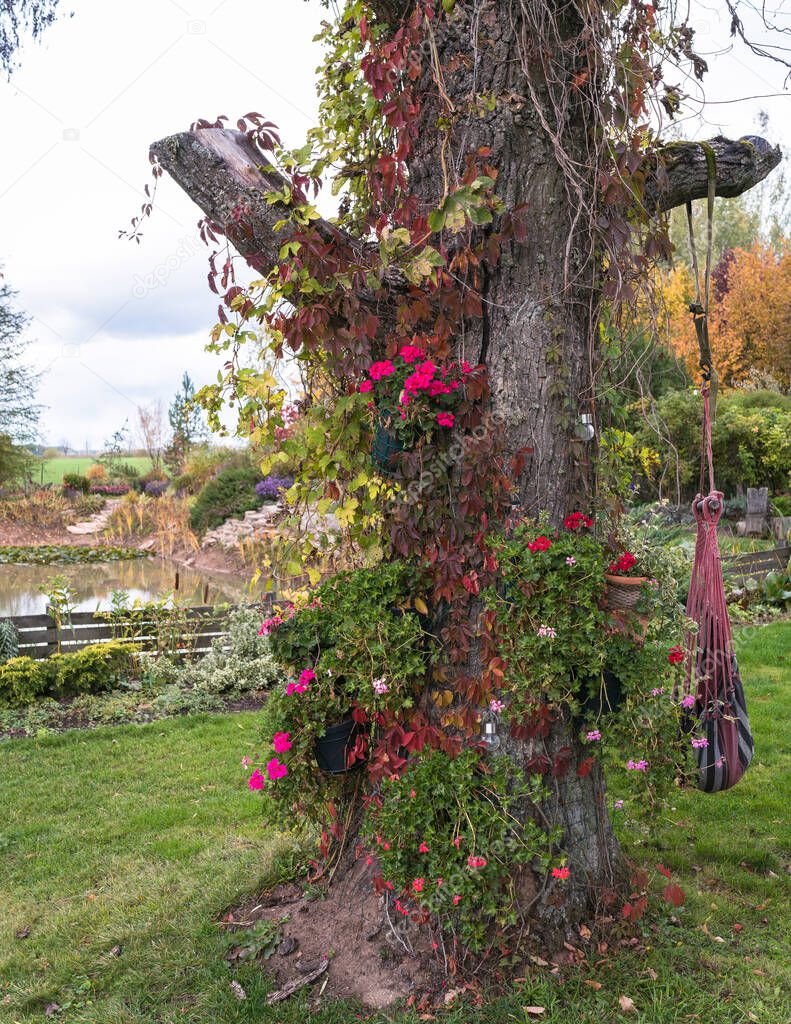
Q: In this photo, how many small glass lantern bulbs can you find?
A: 2